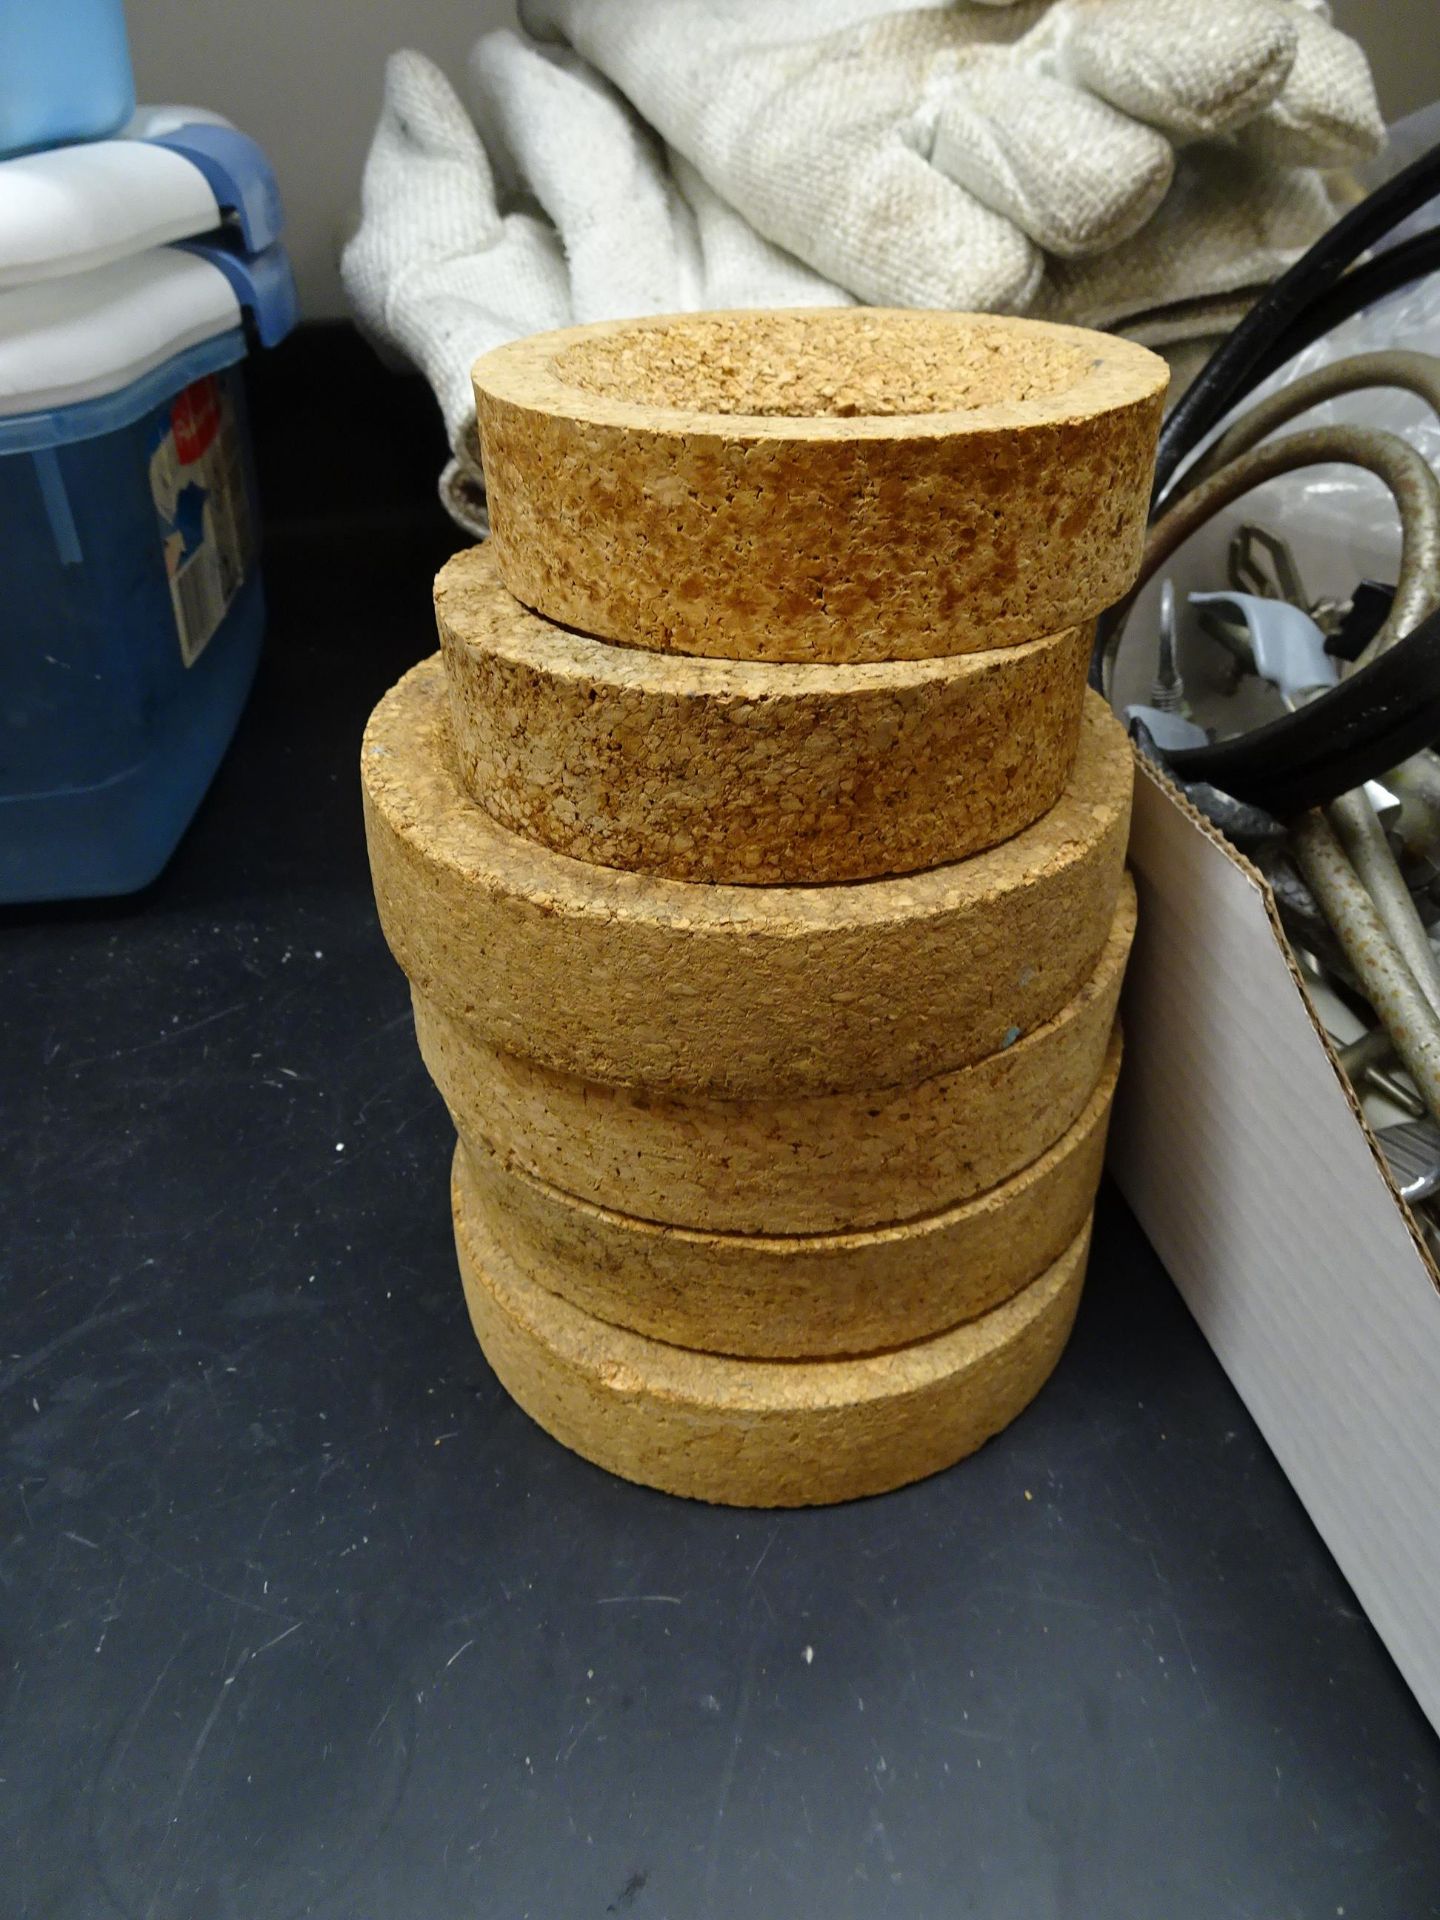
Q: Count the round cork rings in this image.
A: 6